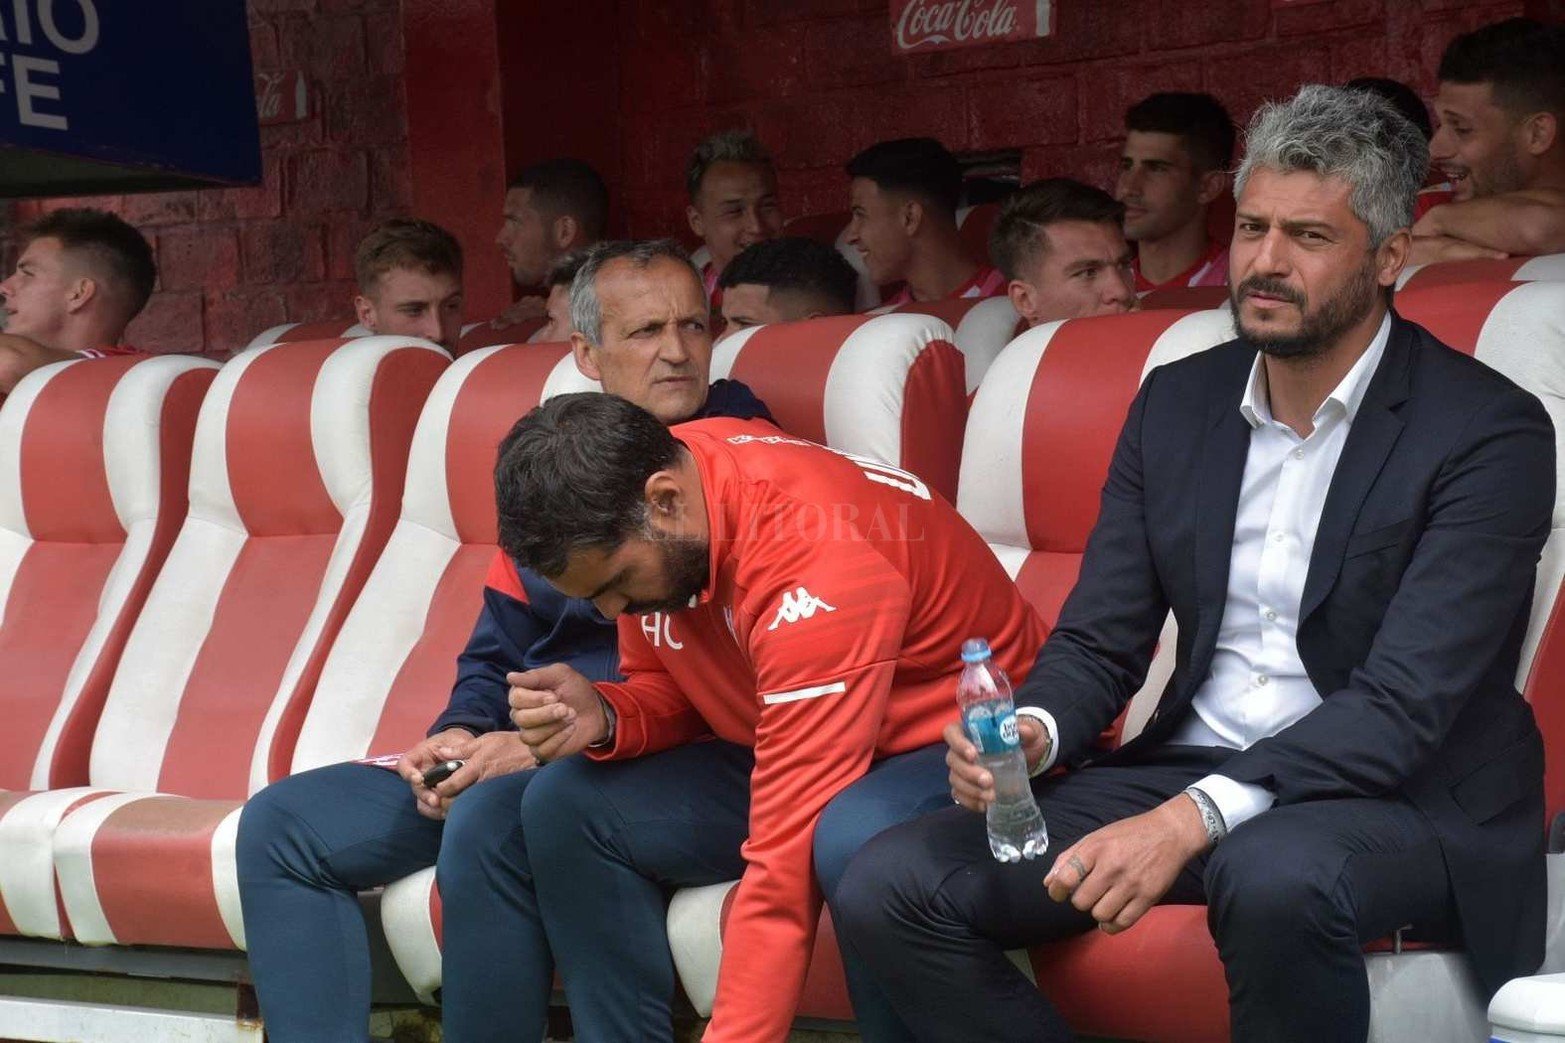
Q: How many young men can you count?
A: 11